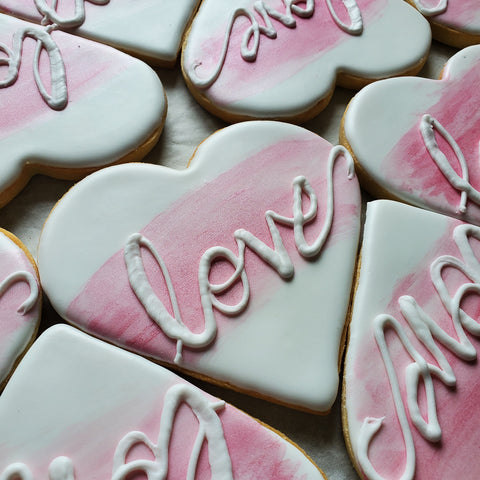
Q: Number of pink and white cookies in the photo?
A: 9